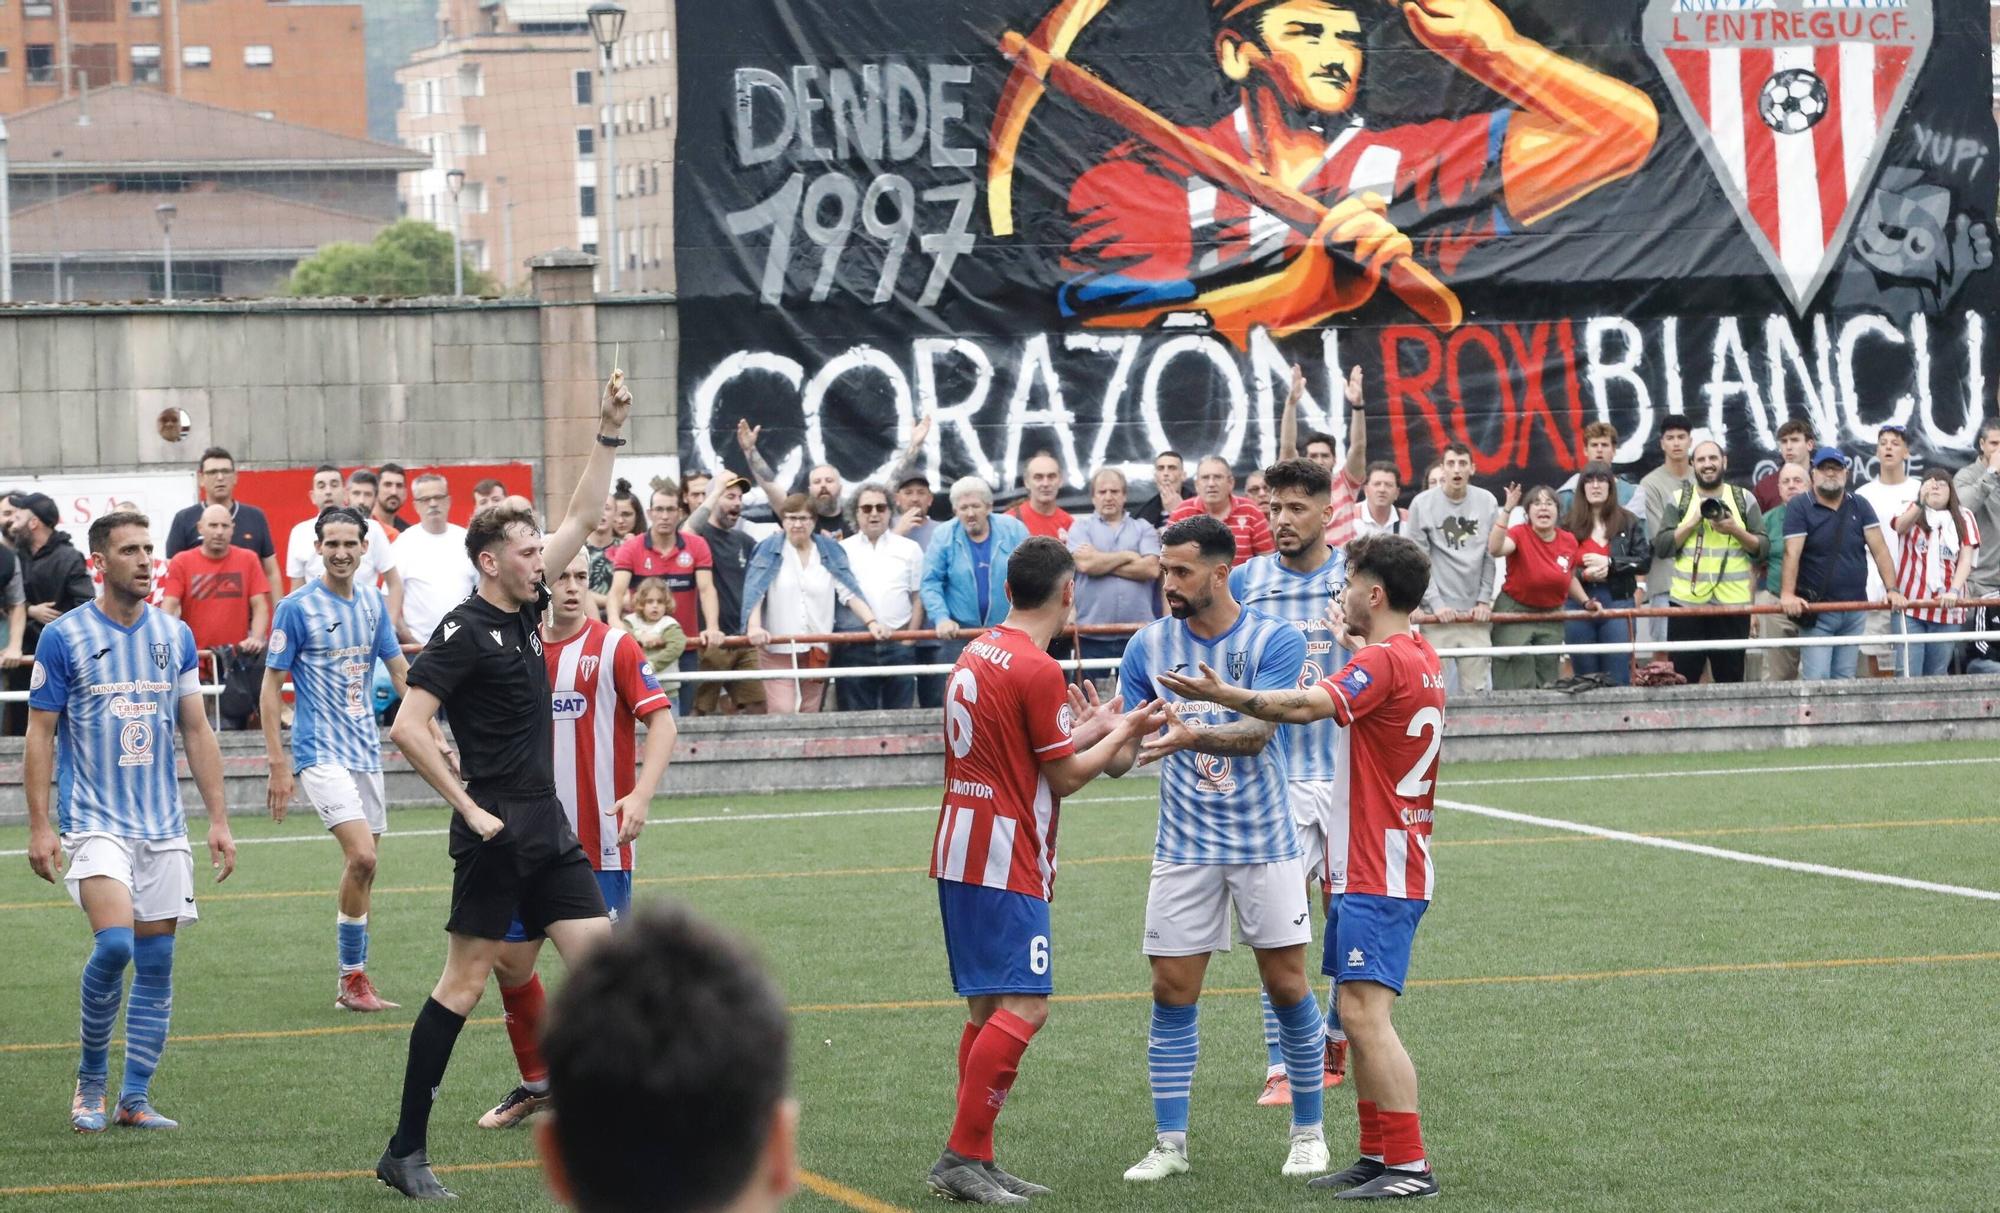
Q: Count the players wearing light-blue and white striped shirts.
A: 4